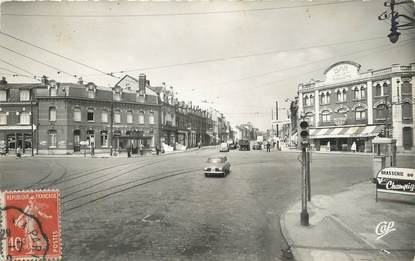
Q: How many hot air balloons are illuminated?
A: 0